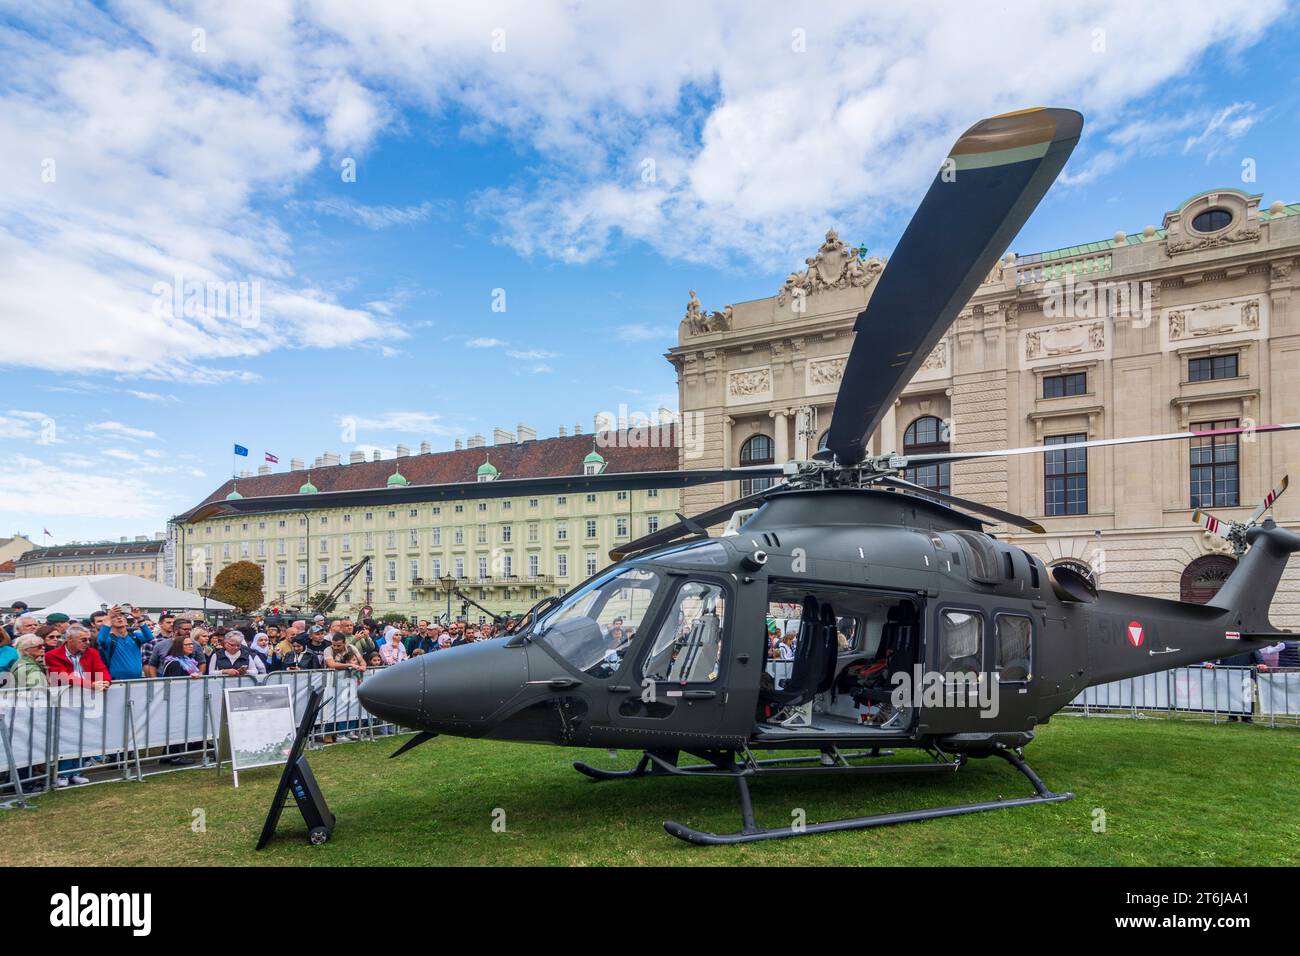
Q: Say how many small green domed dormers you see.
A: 5